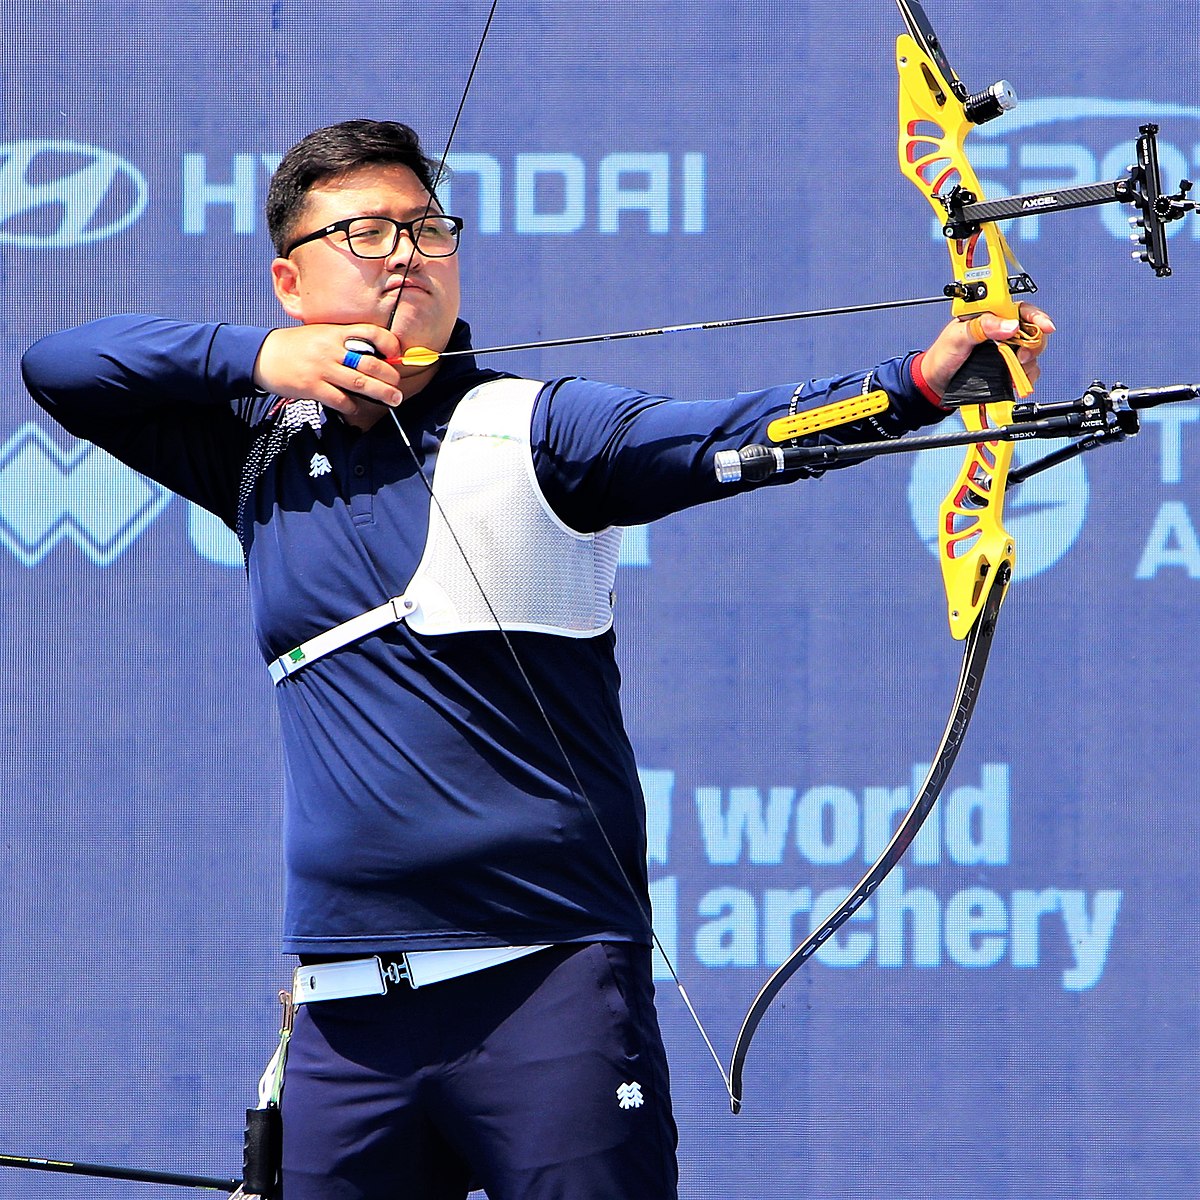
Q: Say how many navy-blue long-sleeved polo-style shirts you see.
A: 1